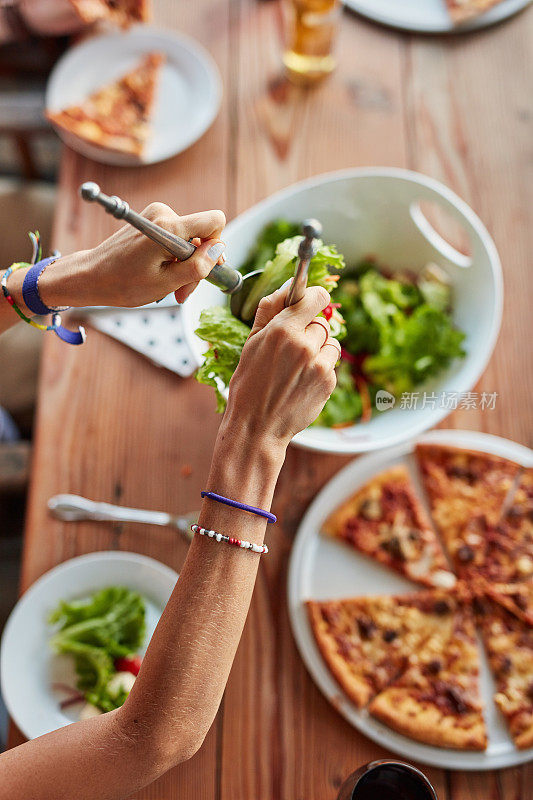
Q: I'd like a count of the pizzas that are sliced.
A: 1